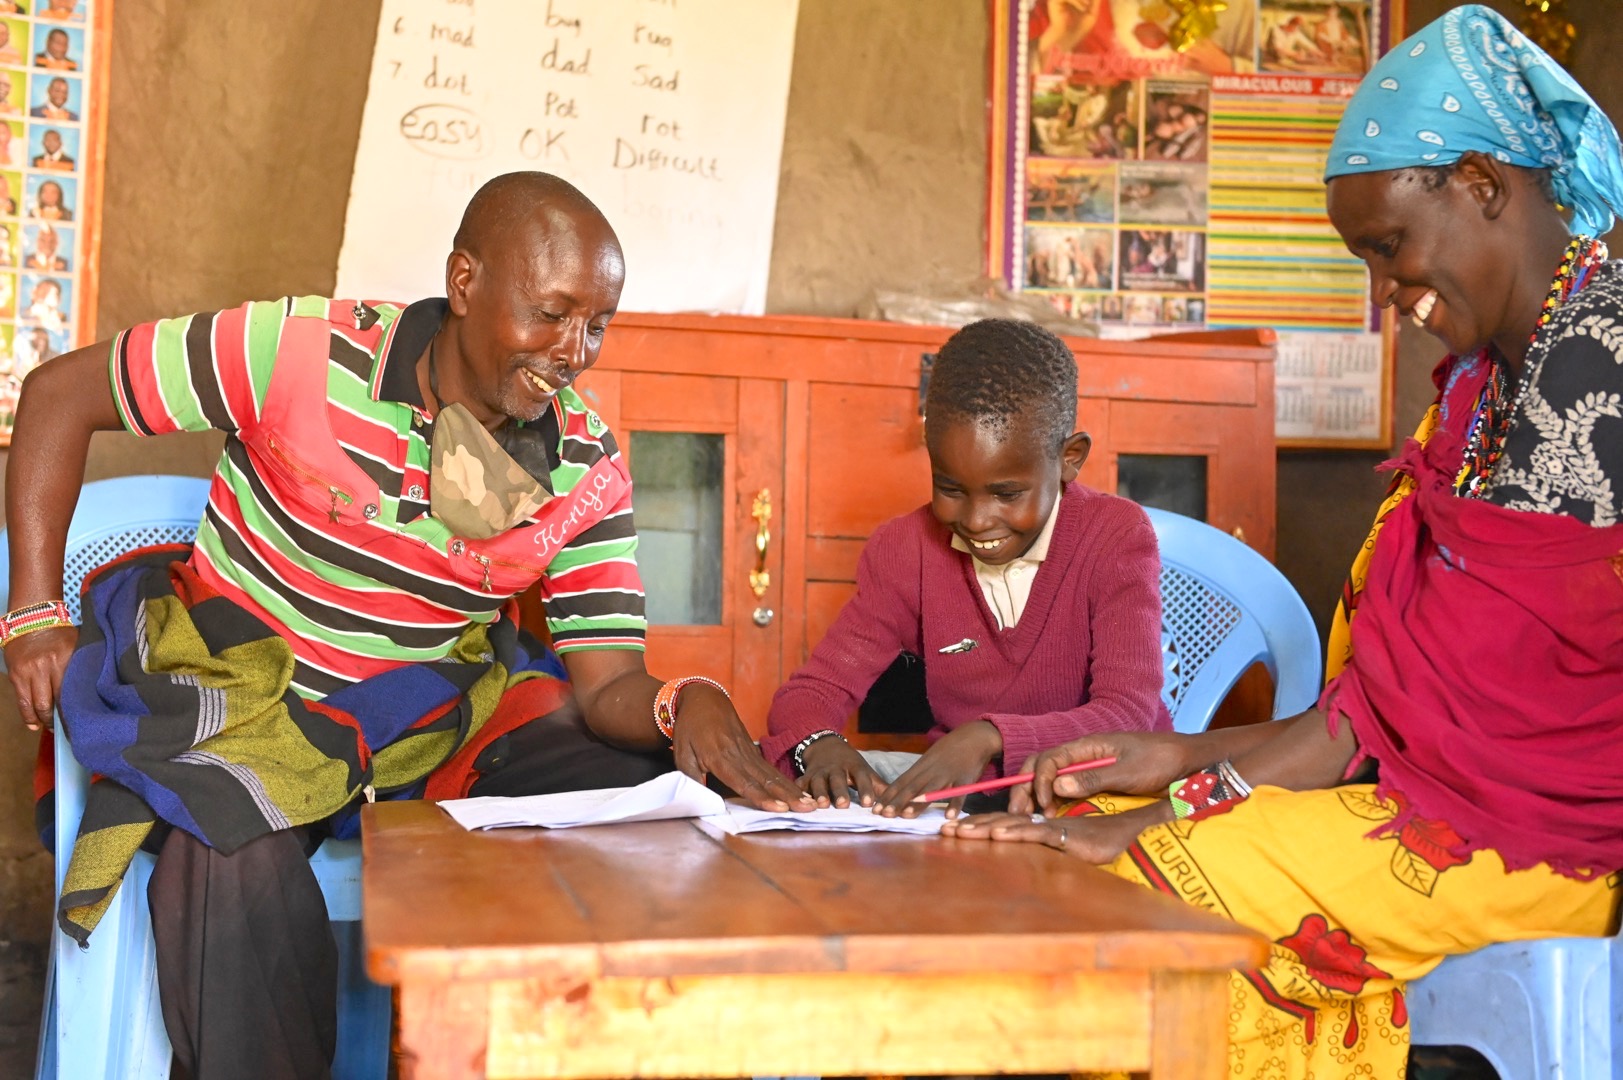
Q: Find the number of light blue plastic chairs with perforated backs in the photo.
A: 2